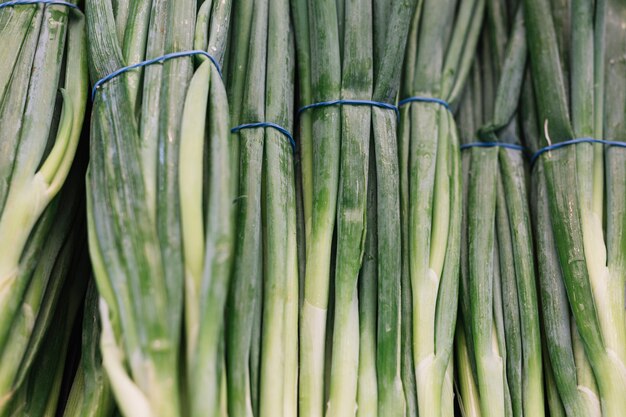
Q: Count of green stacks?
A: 7